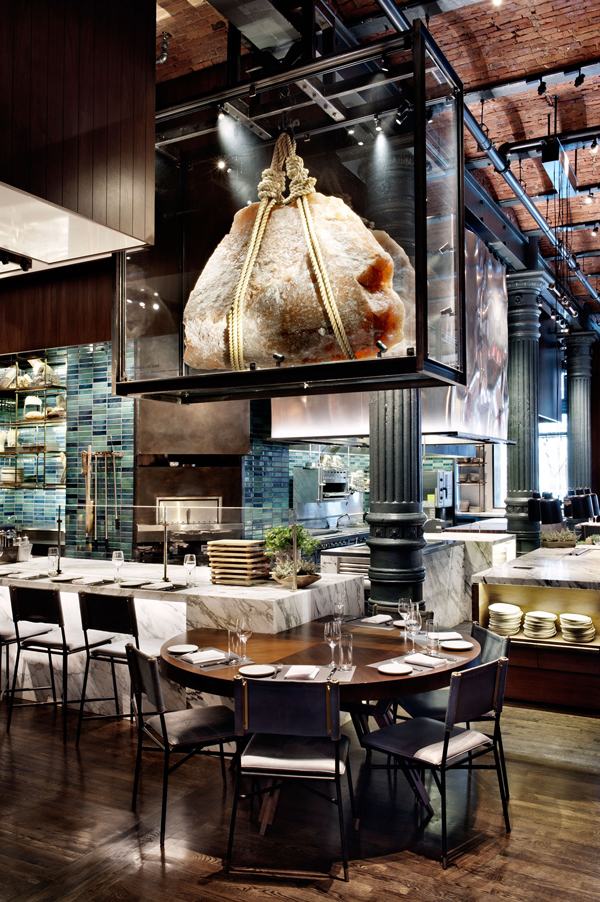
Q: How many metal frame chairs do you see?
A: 8